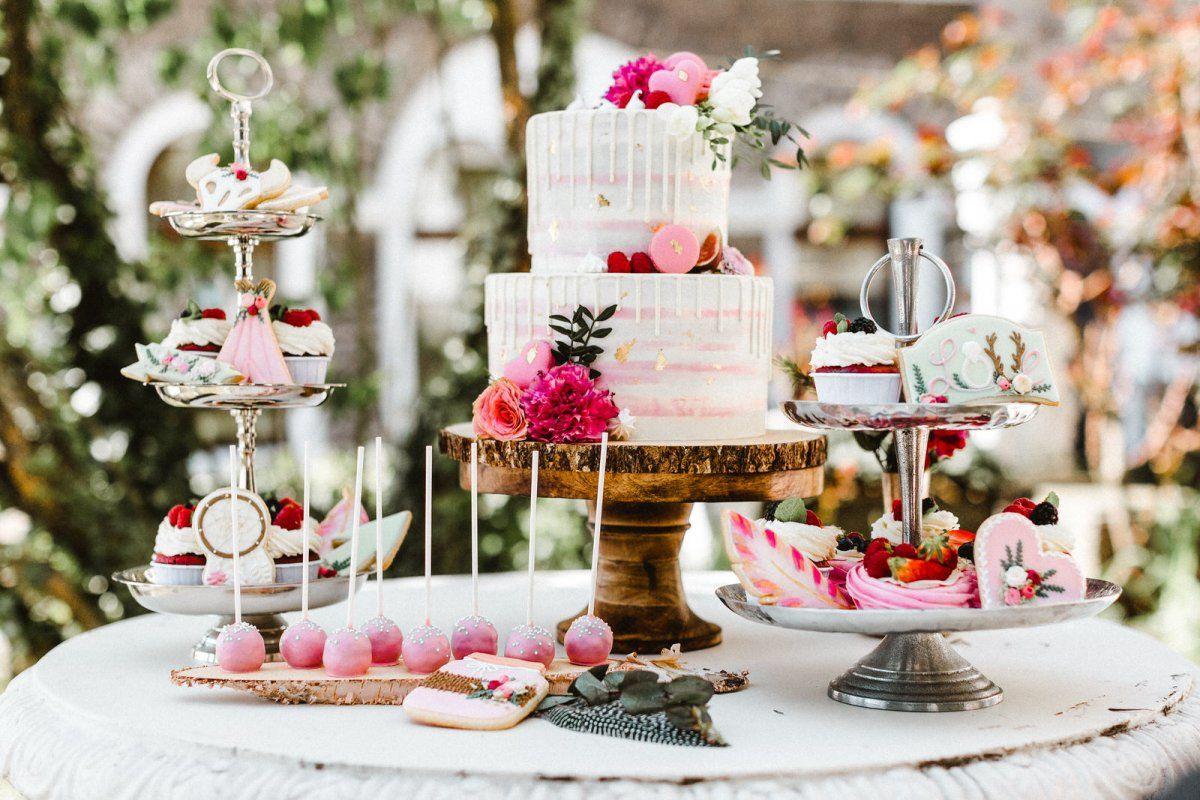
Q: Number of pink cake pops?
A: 8